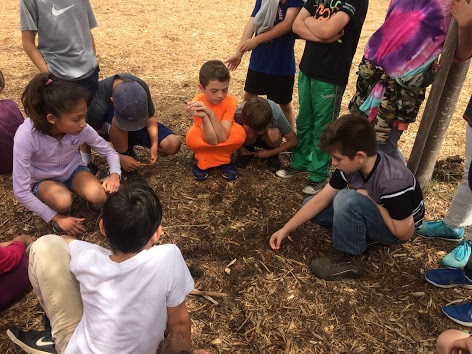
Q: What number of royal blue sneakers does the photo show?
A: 2